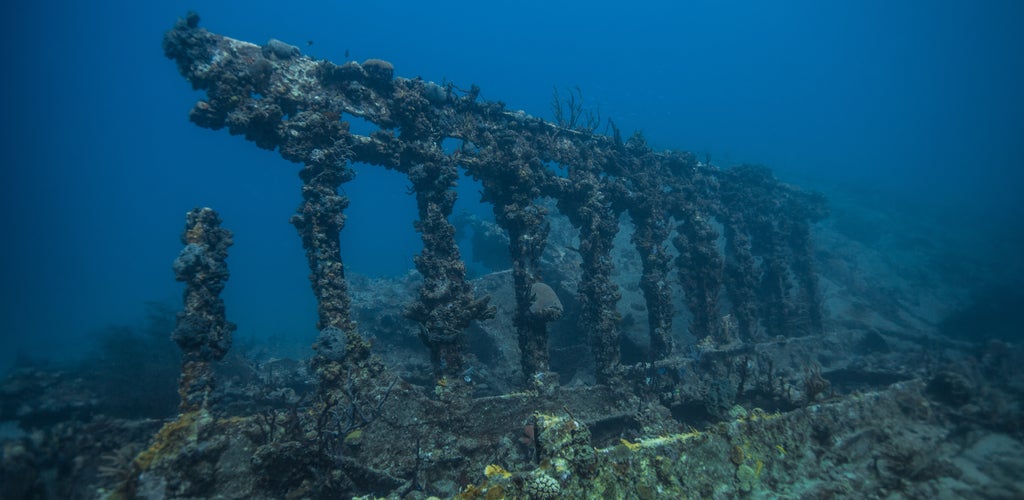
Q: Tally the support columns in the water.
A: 10